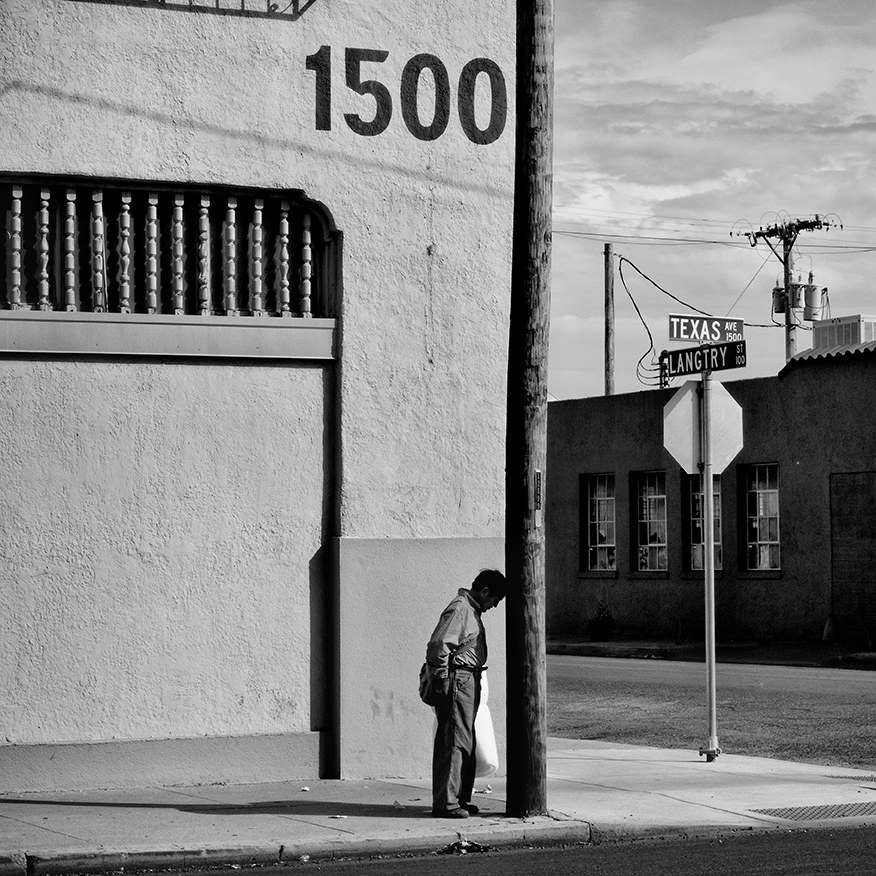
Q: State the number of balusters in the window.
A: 12